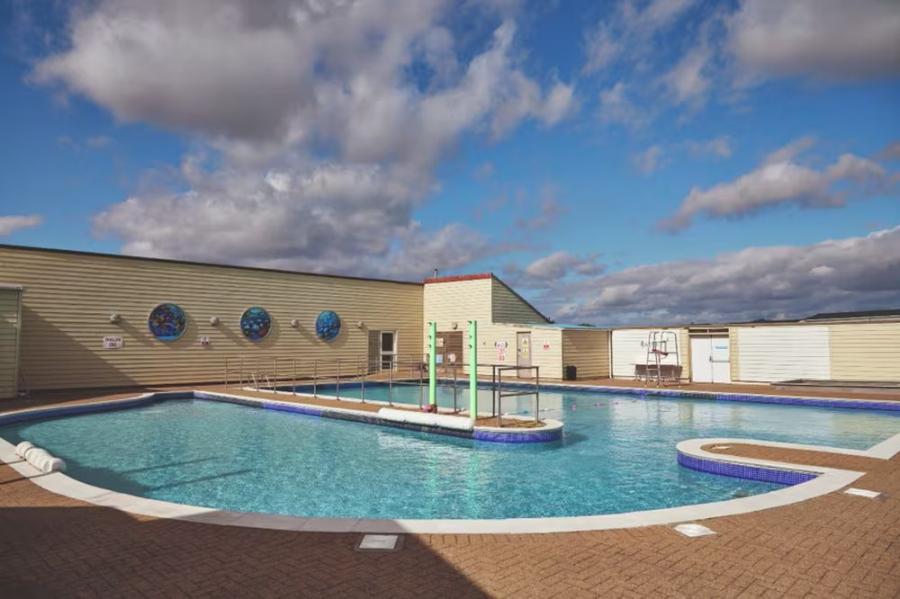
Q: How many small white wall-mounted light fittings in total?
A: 4